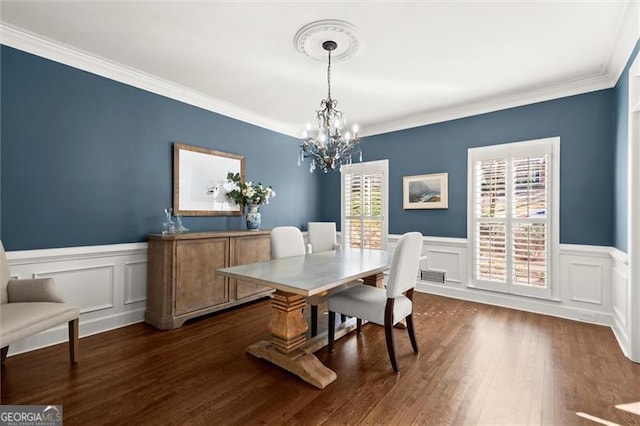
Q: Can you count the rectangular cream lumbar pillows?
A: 0